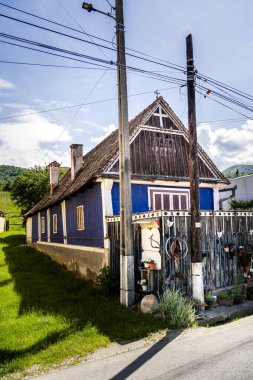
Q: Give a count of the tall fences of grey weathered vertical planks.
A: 1